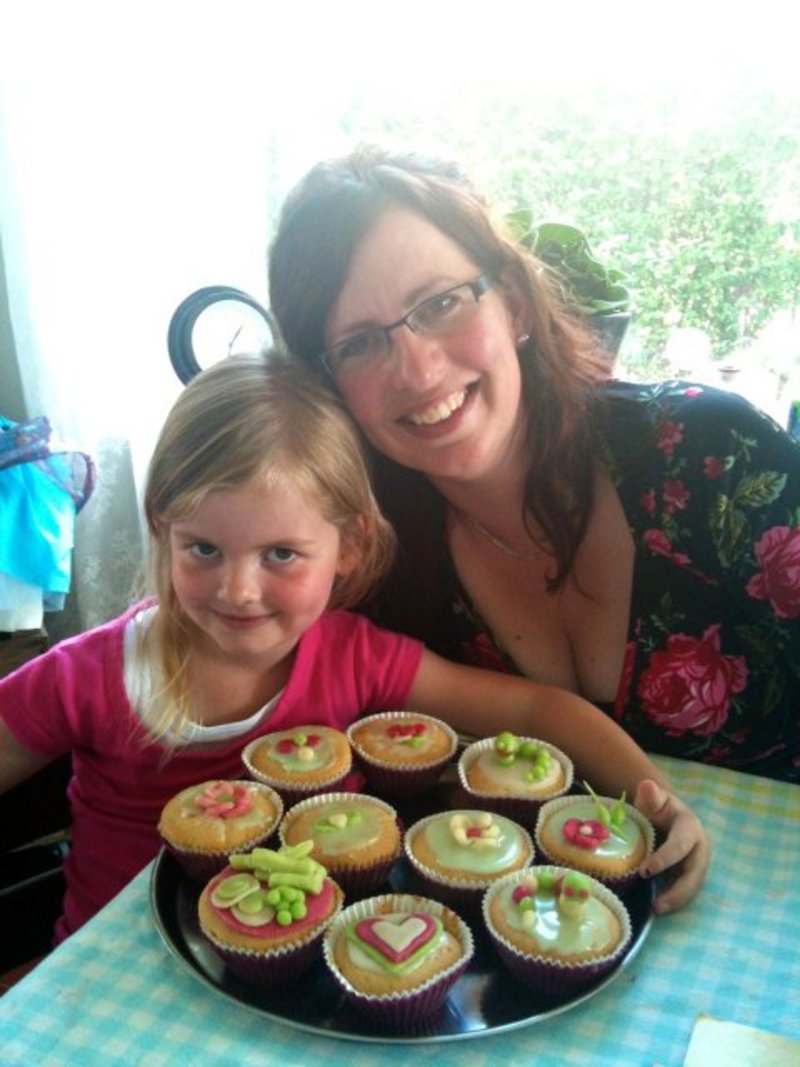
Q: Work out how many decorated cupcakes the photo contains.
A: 10